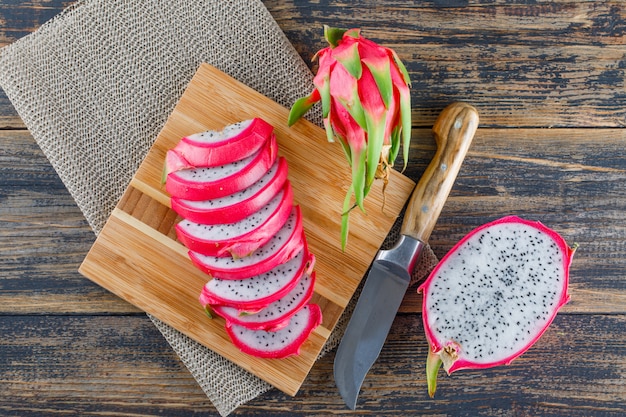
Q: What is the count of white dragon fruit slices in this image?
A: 8